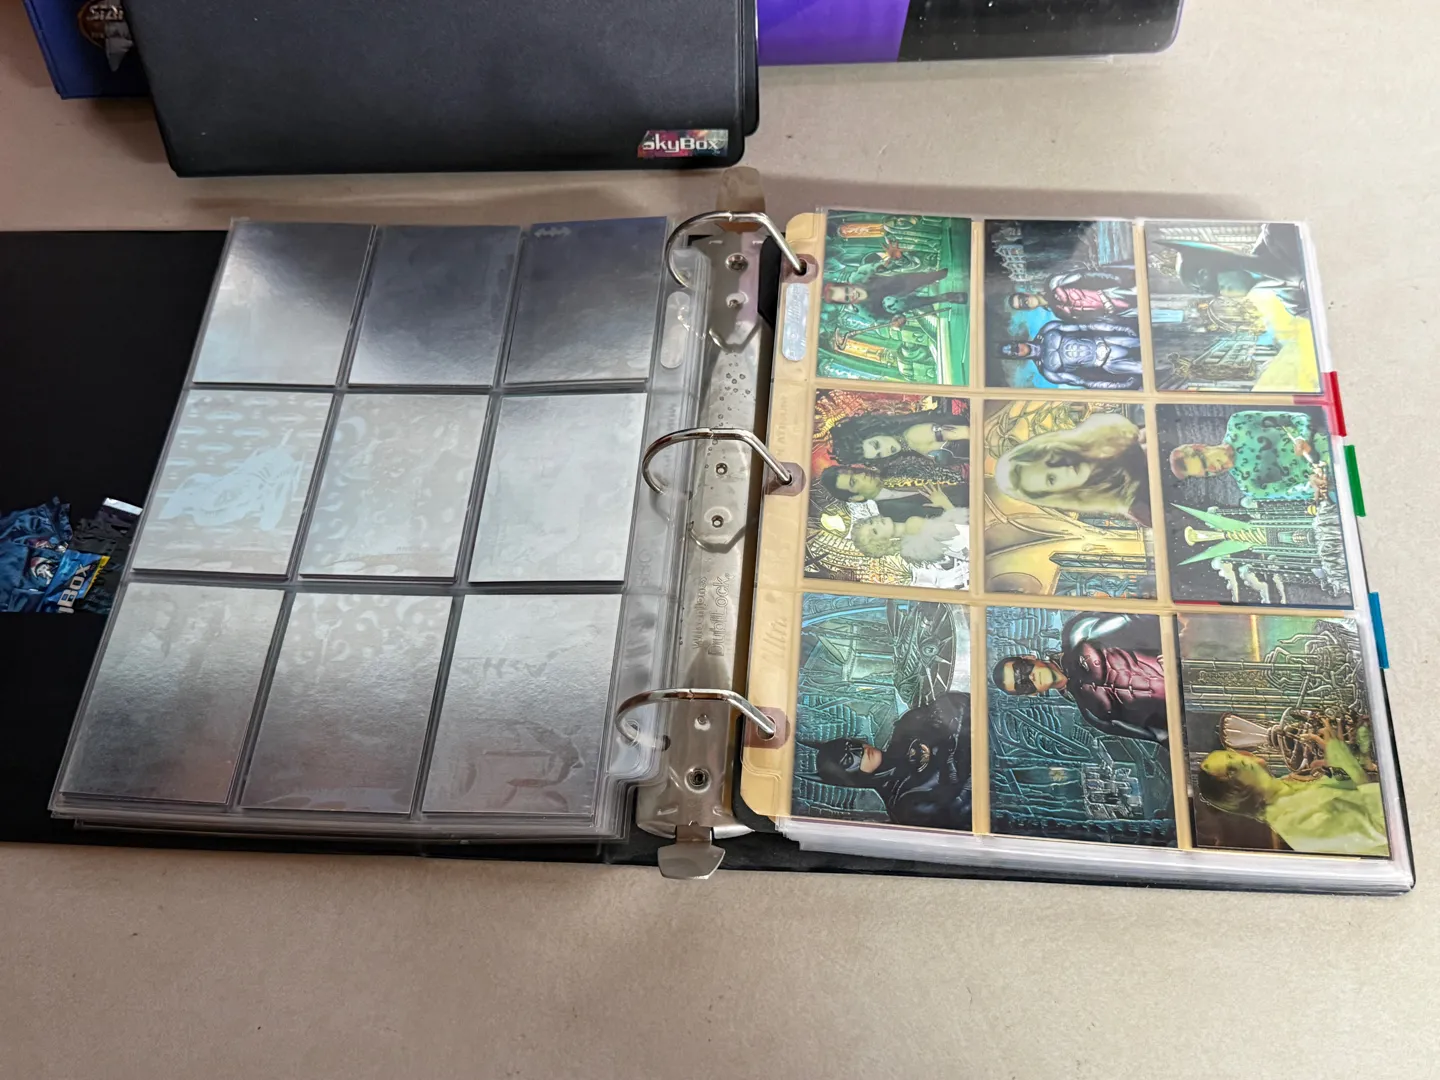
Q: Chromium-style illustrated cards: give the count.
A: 9